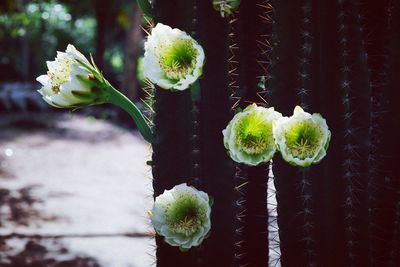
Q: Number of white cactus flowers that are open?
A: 5